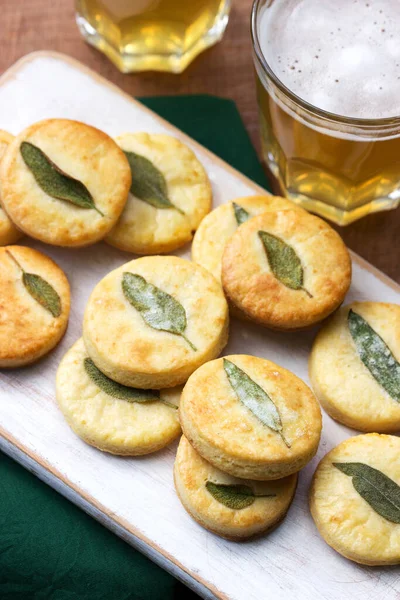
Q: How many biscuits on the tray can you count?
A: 12